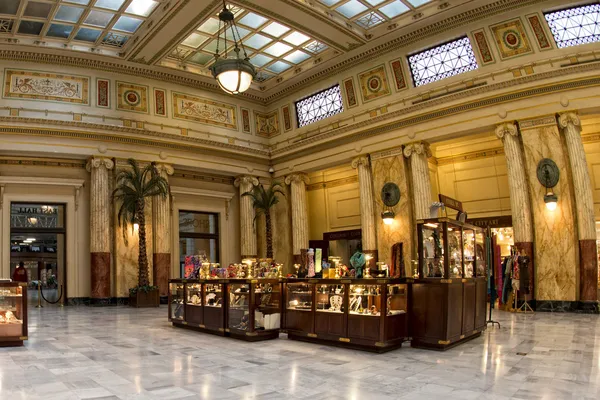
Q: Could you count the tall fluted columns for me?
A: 8